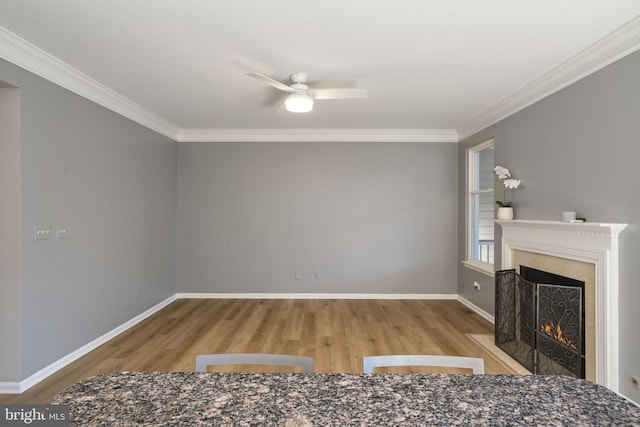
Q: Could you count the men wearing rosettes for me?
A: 0